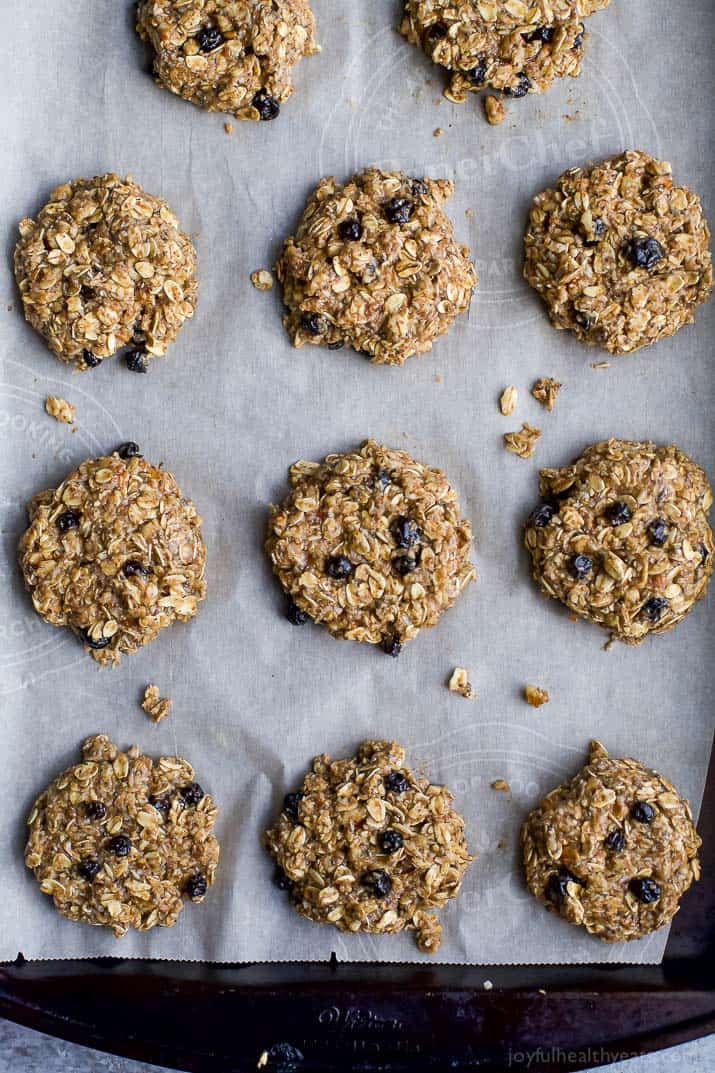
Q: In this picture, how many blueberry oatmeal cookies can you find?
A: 11